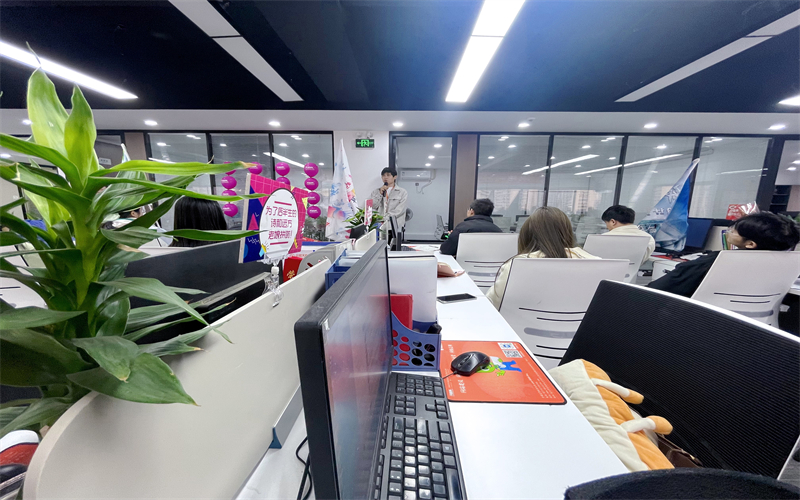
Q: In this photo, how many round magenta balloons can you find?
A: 11